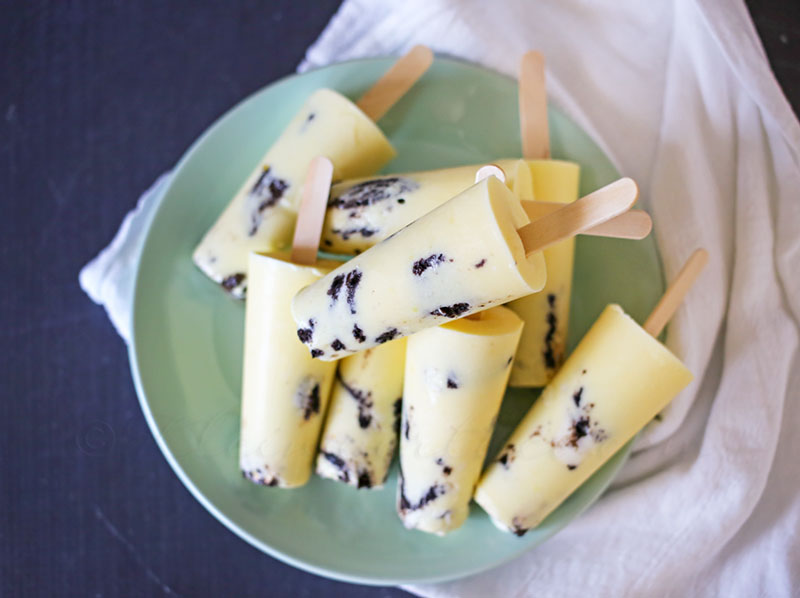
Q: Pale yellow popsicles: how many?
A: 8